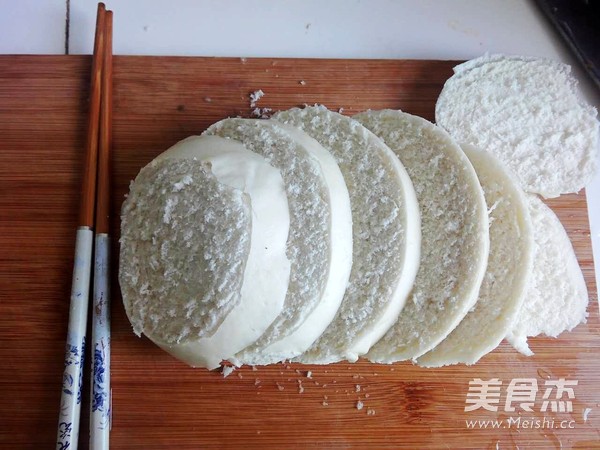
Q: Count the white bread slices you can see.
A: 7